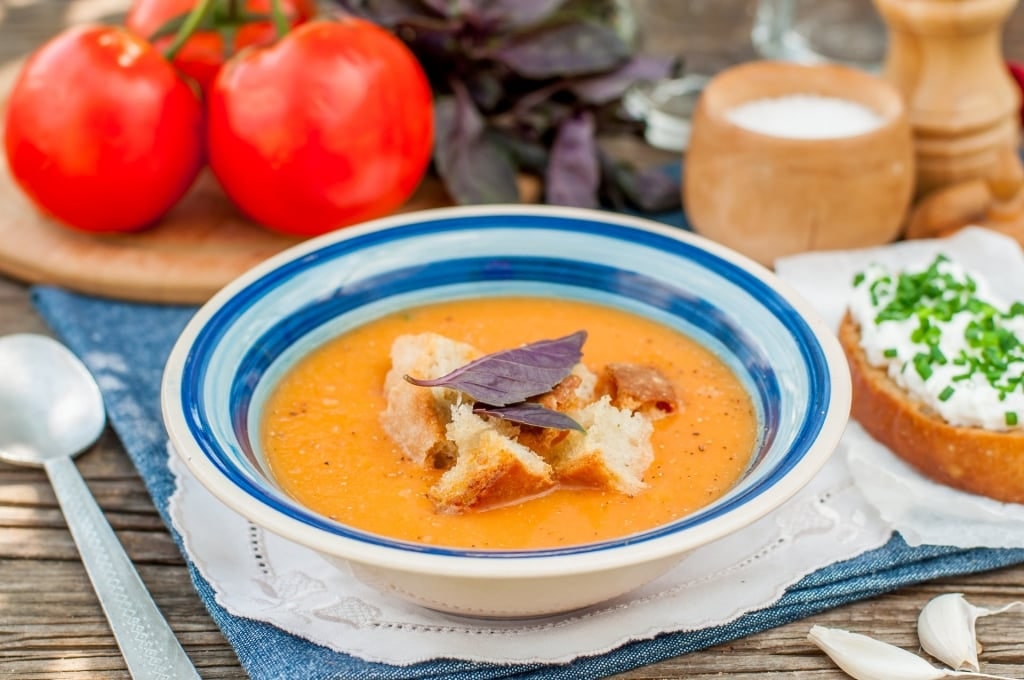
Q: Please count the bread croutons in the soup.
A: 5